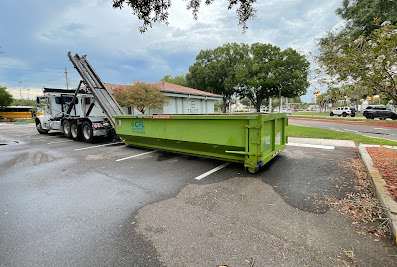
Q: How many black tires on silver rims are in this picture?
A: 4